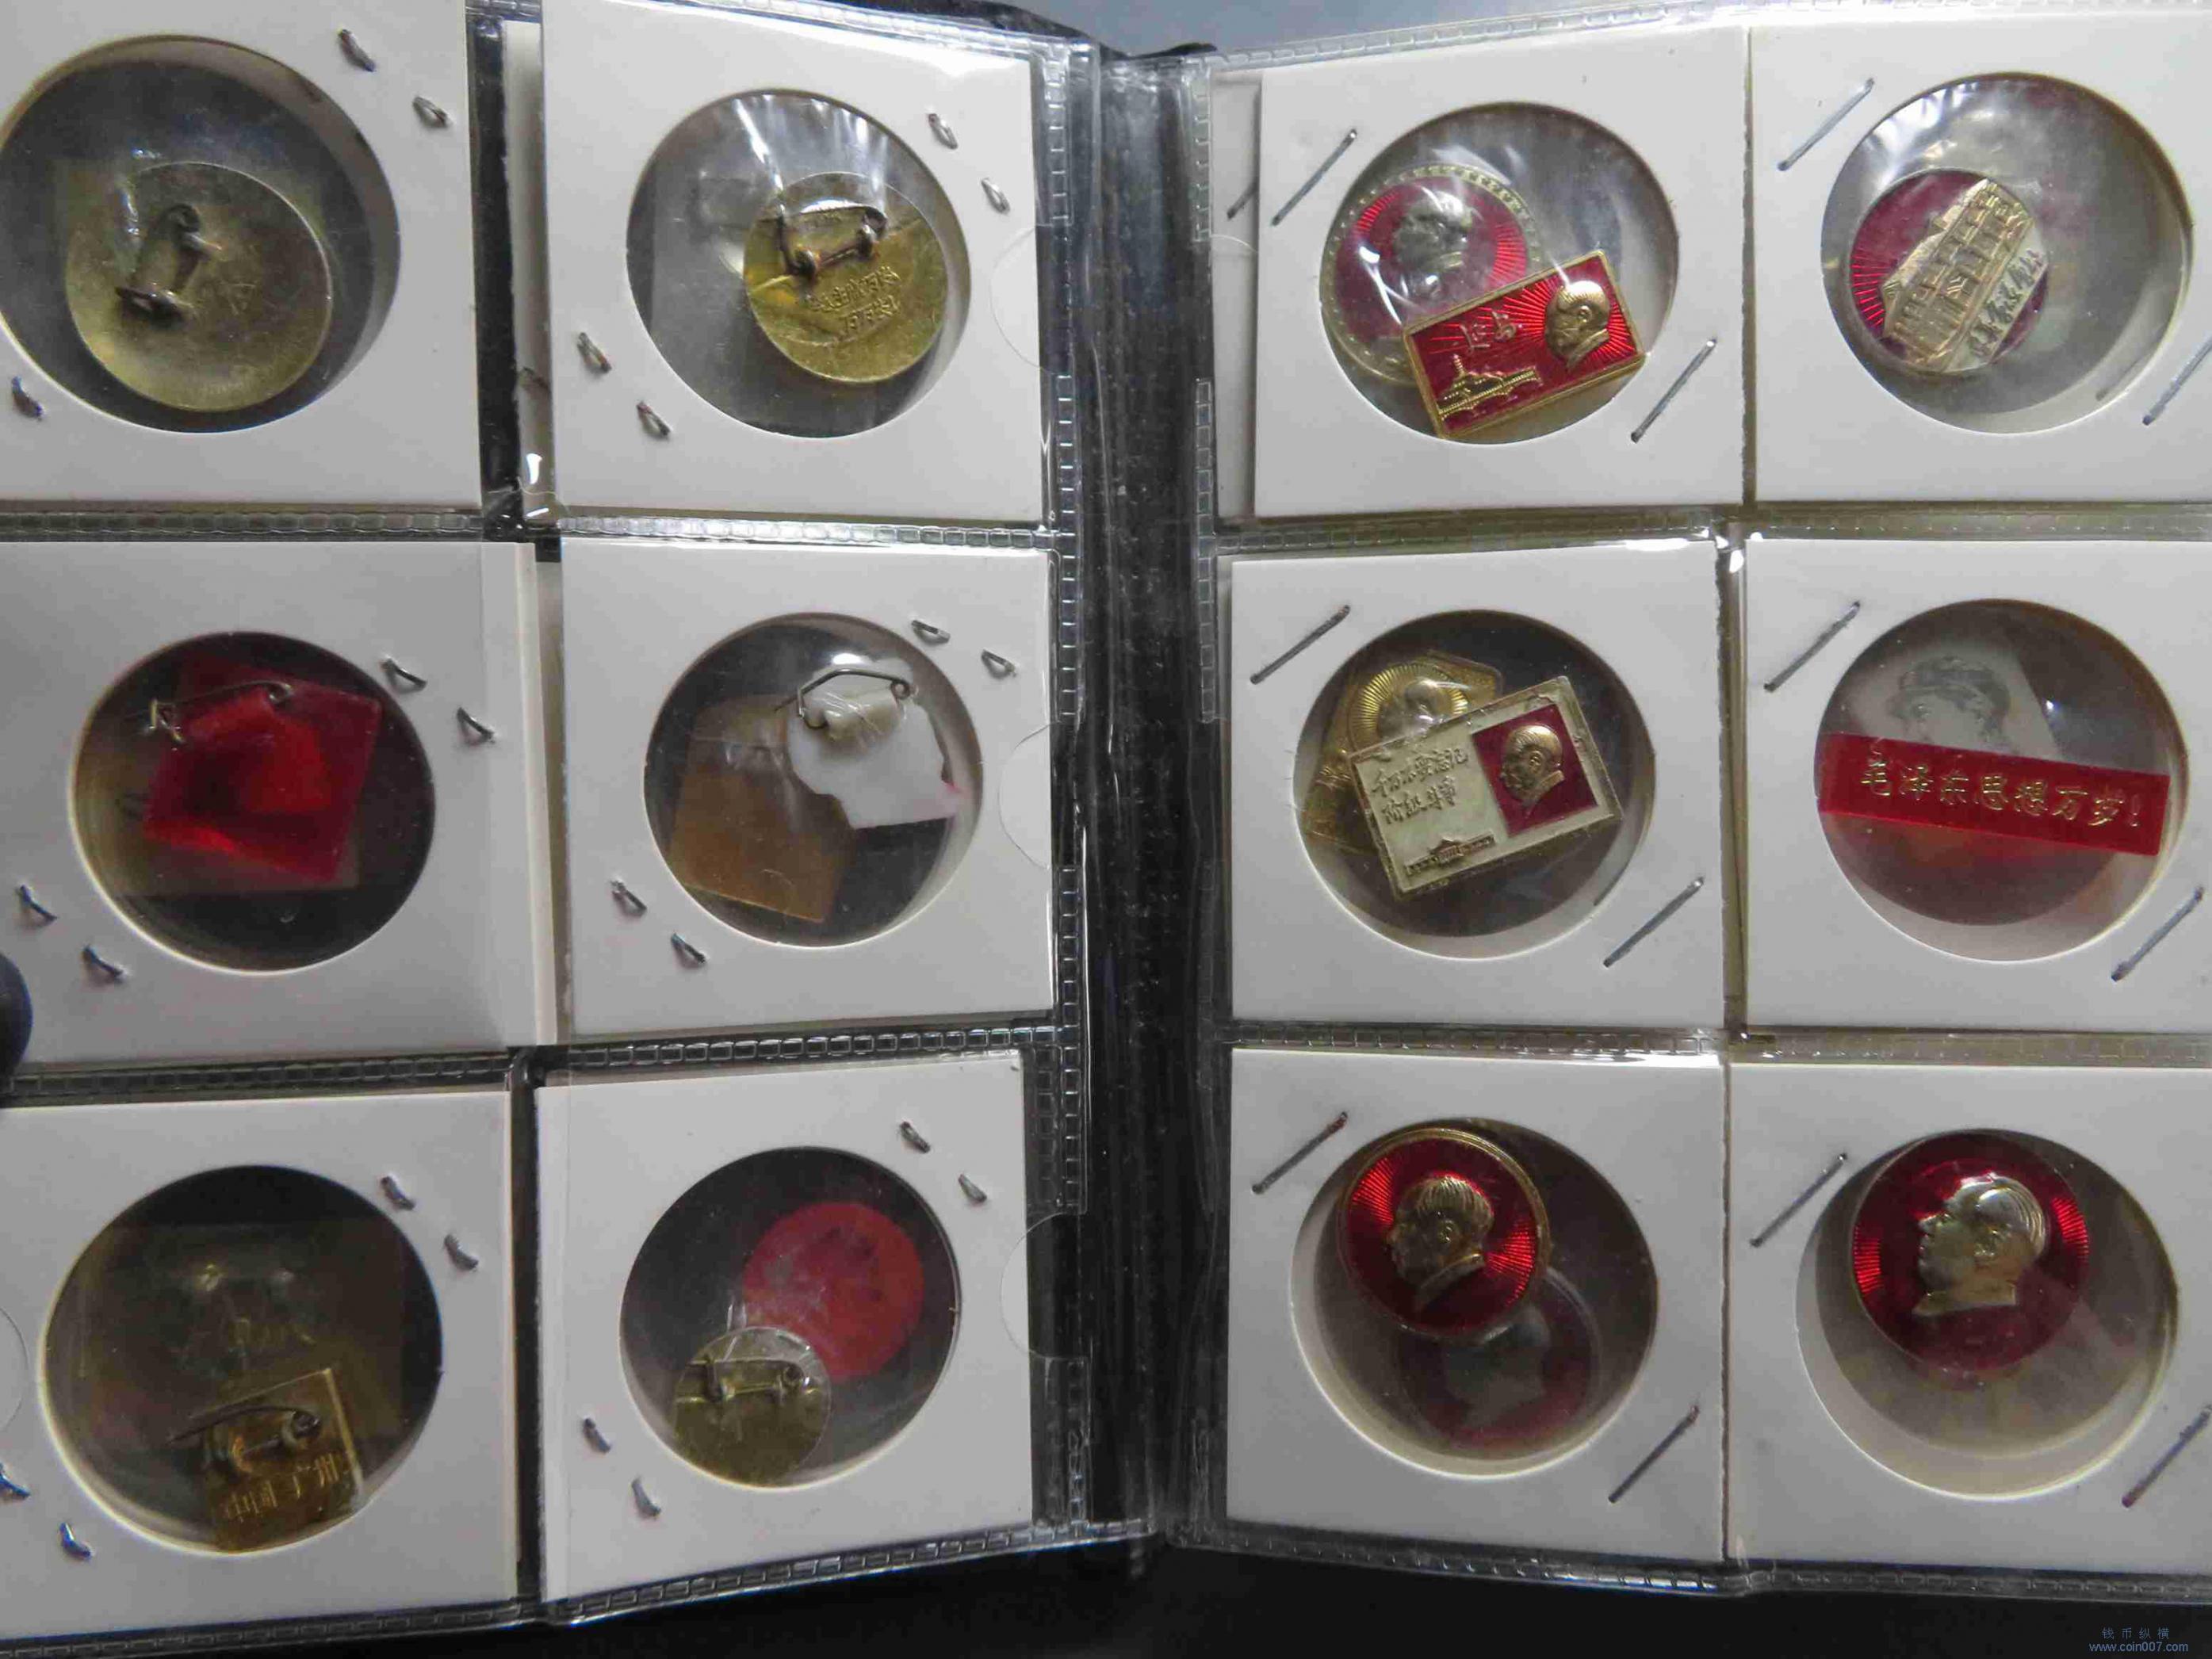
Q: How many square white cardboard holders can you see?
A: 12